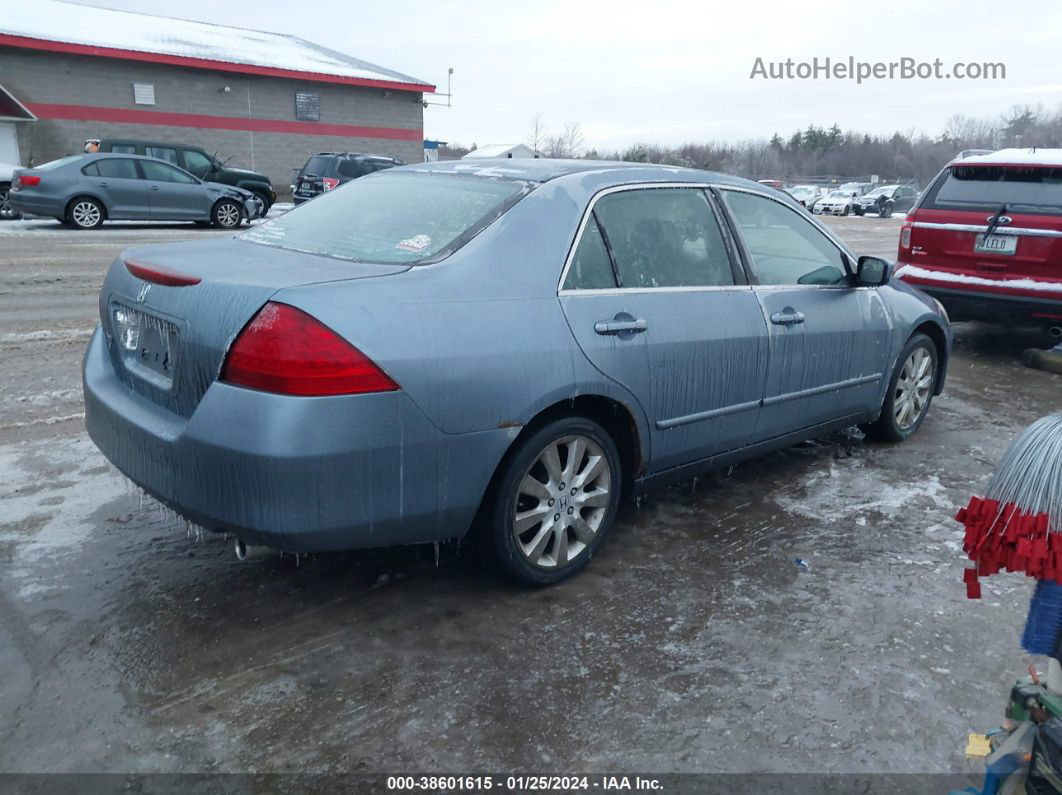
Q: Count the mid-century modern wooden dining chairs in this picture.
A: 0